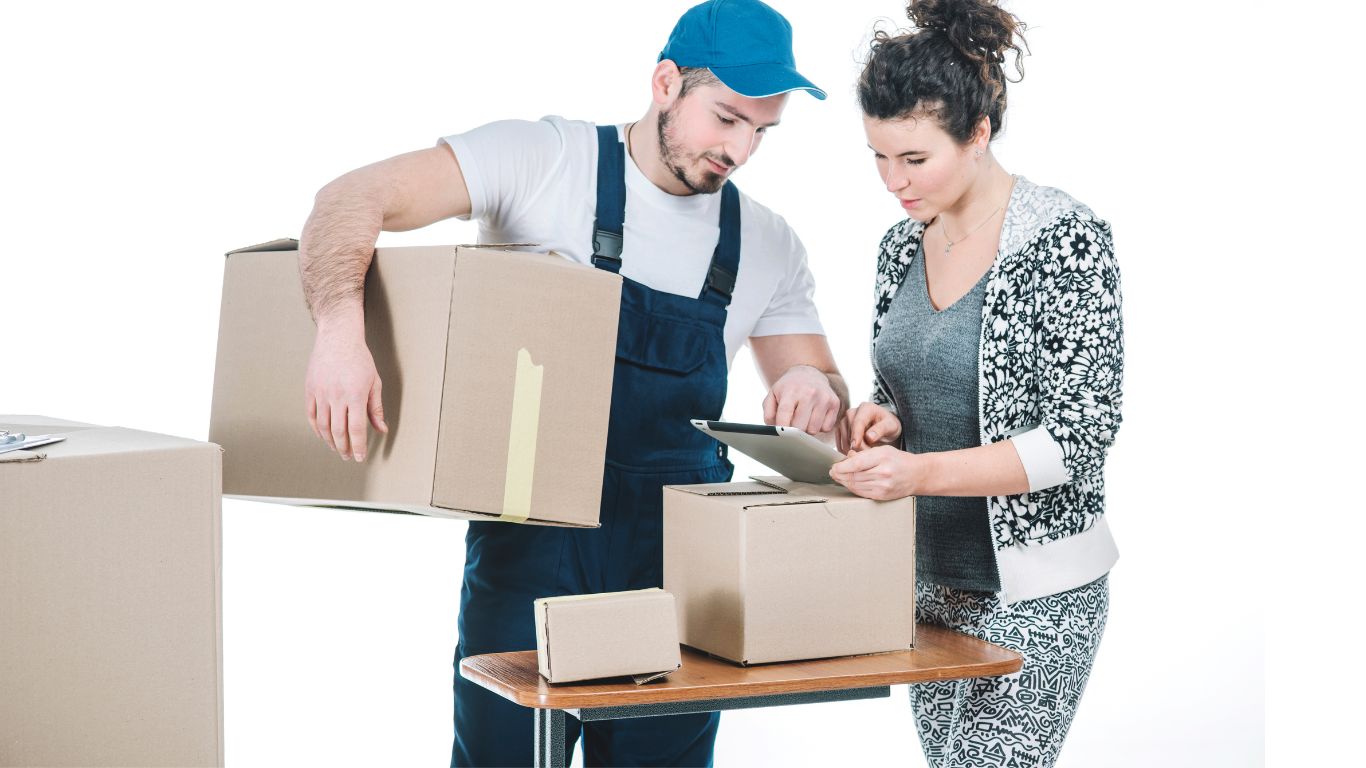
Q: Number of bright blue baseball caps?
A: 1